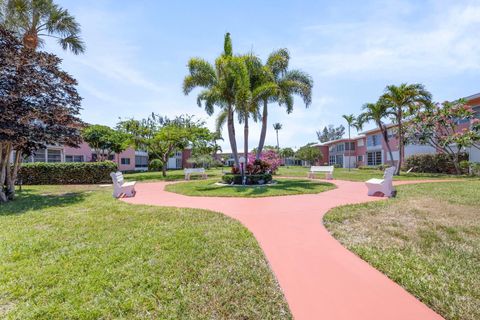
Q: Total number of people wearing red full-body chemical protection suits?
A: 0